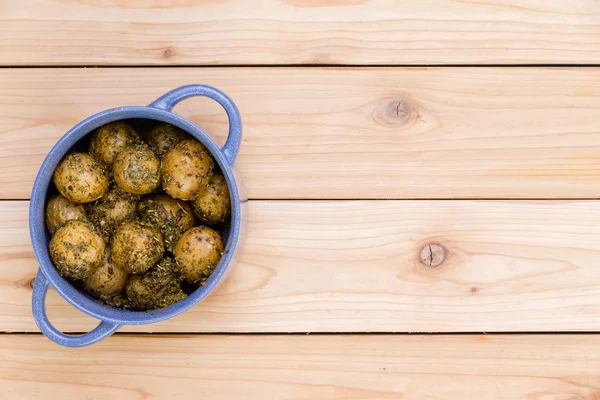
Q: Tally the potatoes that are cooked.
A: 14